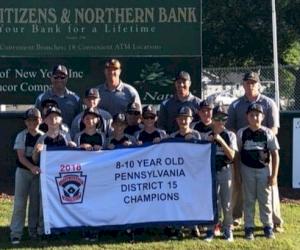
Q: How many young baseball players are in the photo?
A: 12